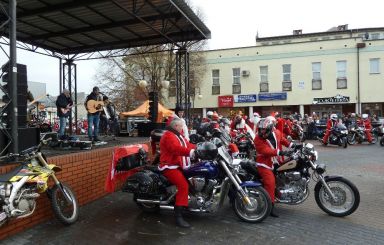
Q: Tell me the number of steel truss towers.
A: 3